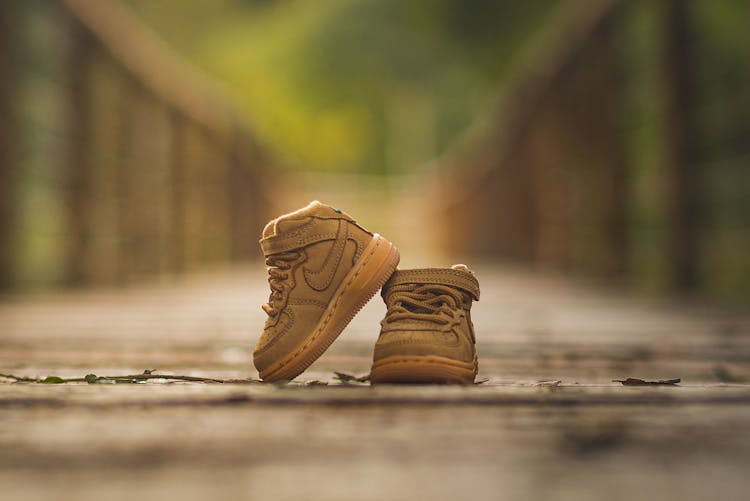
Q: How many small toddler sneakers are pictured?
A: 2